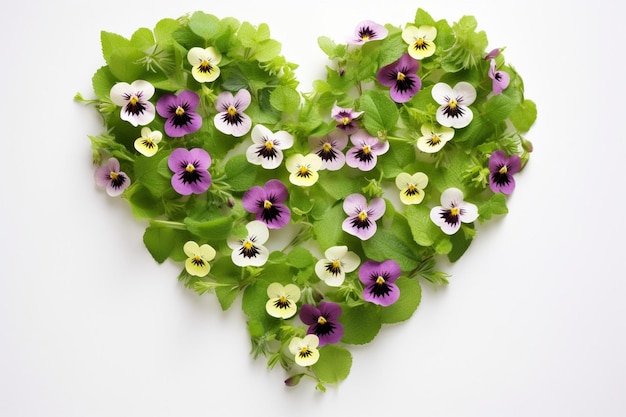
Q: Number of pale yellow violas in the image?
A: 9